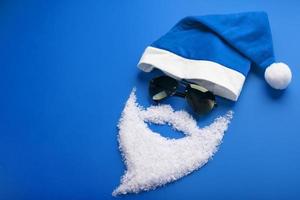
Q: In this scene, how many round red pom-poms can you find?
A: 0